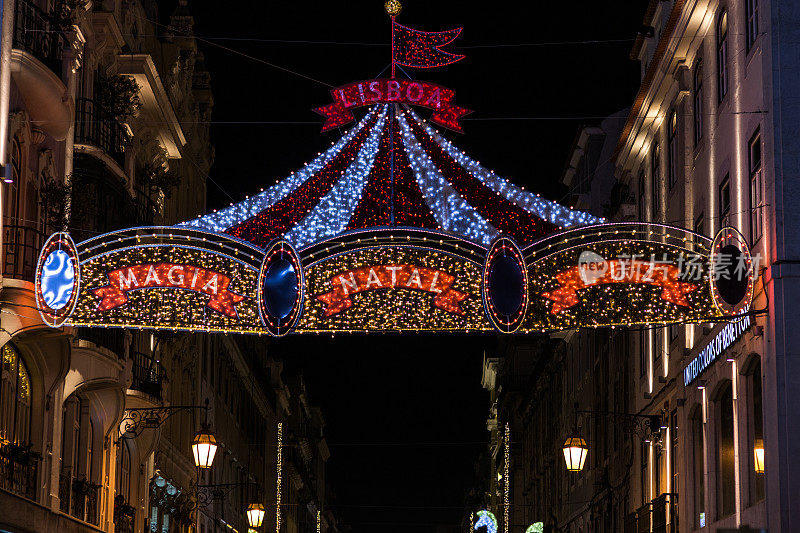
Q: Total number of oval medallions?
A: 4